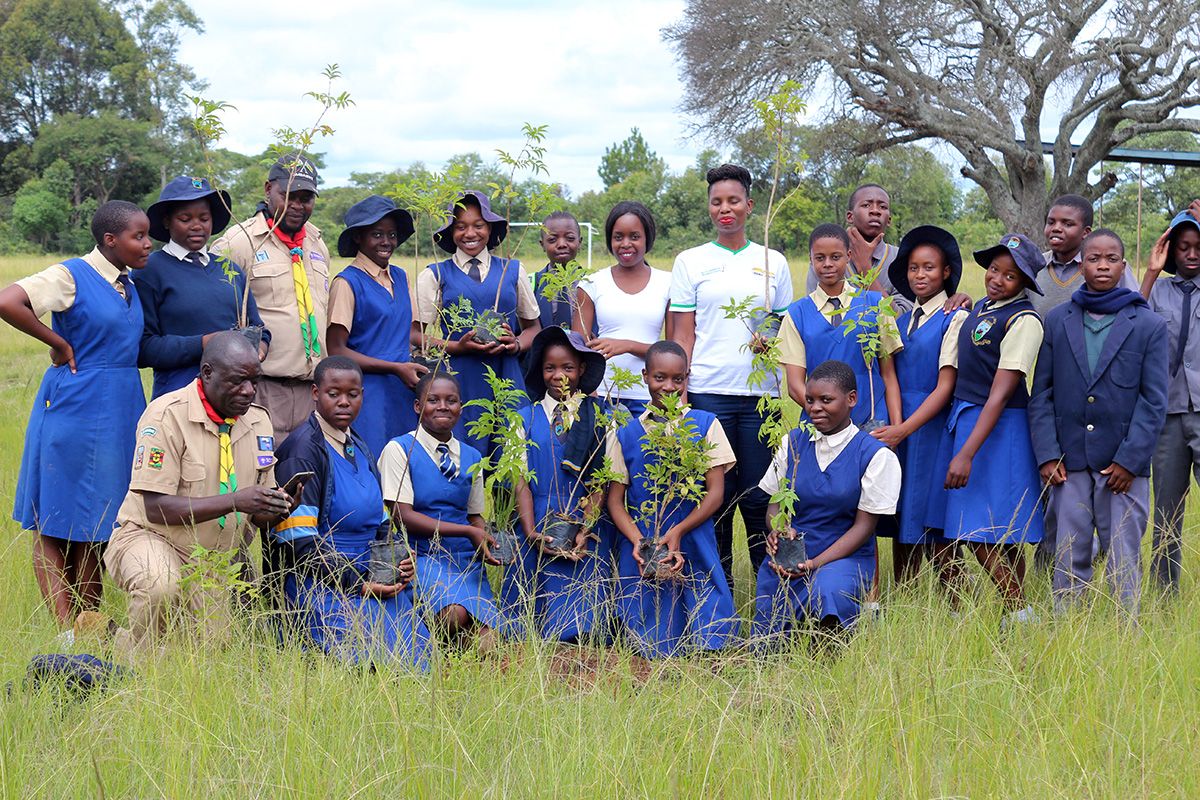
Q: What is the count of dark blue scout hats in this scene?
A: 7